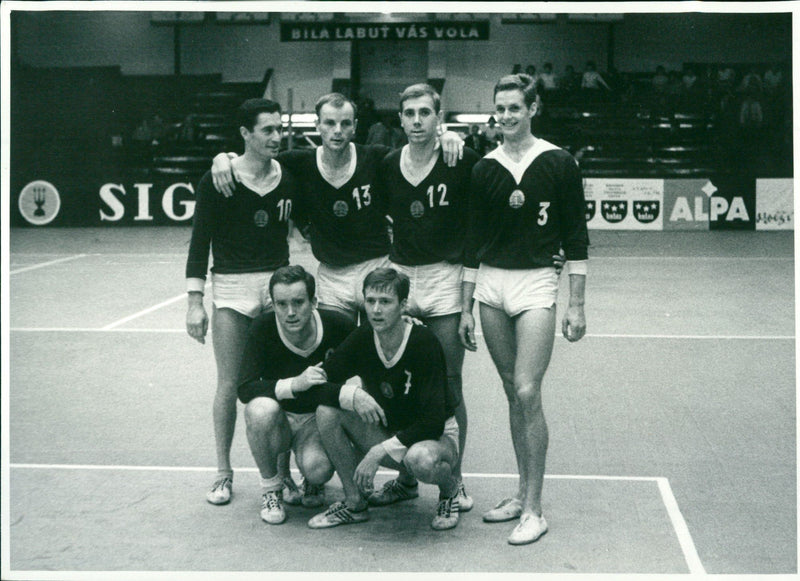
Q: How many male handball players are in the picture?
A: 6